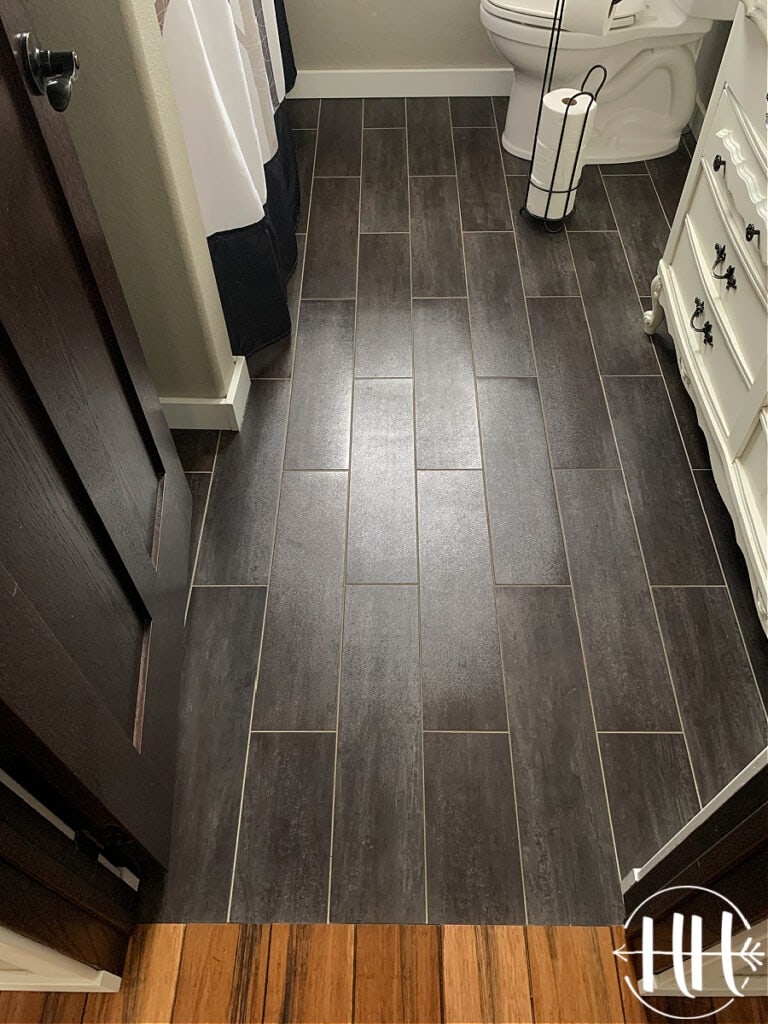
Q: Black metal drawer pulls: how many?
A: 4